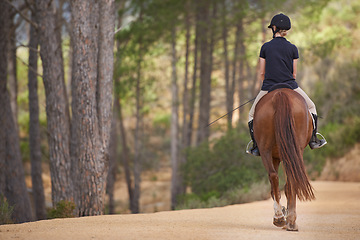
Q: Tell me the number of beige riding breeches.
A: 1